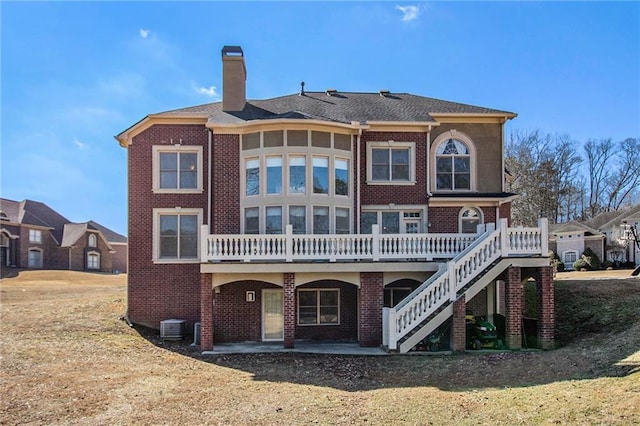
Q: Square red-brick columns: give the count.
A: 6